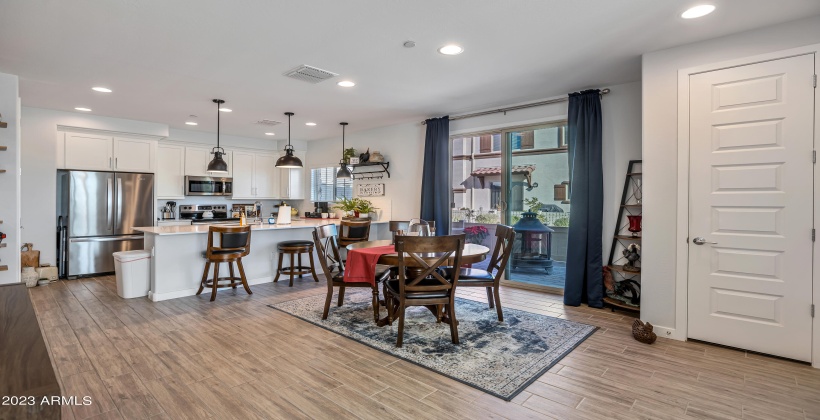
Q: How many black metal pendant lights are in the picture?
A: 3